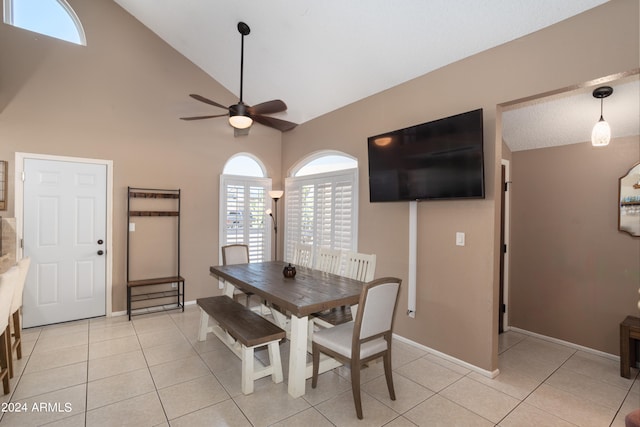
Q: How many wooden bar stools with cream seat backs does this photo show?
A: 2